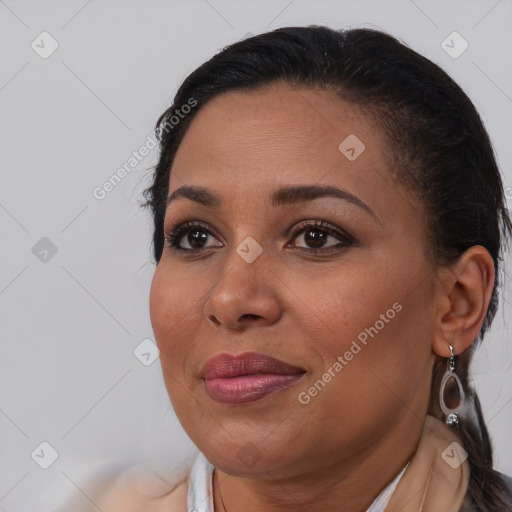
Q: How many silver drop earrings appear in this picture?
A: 1